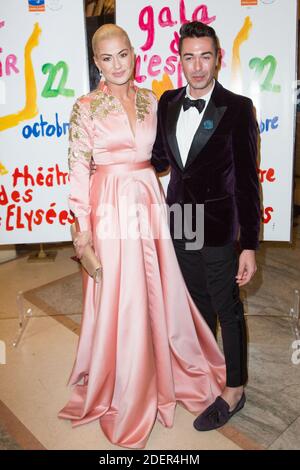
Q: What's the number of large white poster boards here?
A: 2